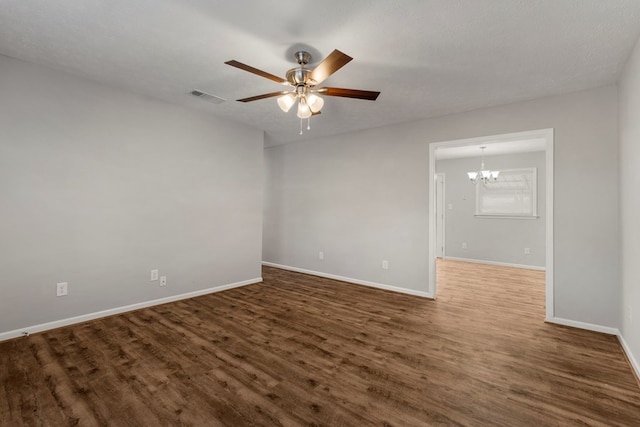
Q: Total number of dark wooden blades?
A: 5